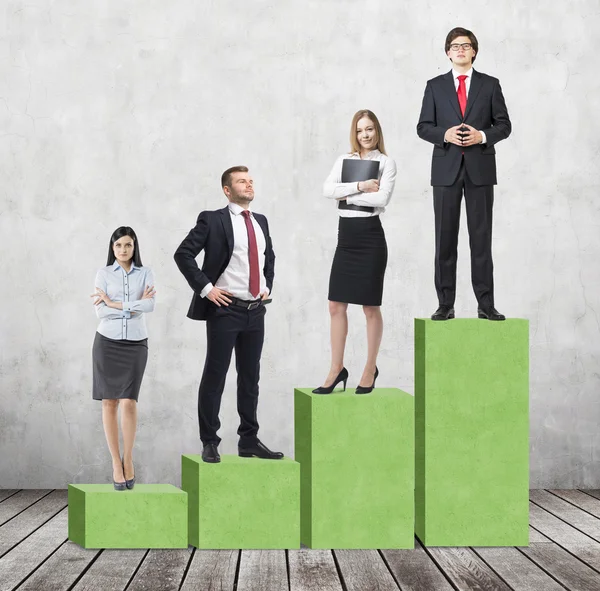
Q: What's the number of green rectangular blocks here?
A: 4